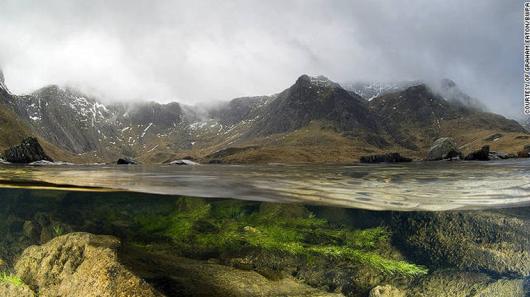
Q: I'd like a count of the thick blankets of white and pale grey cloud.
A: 1